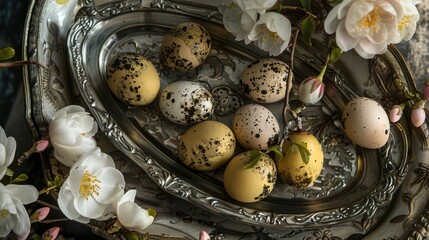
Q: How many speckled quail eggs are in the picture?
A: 9